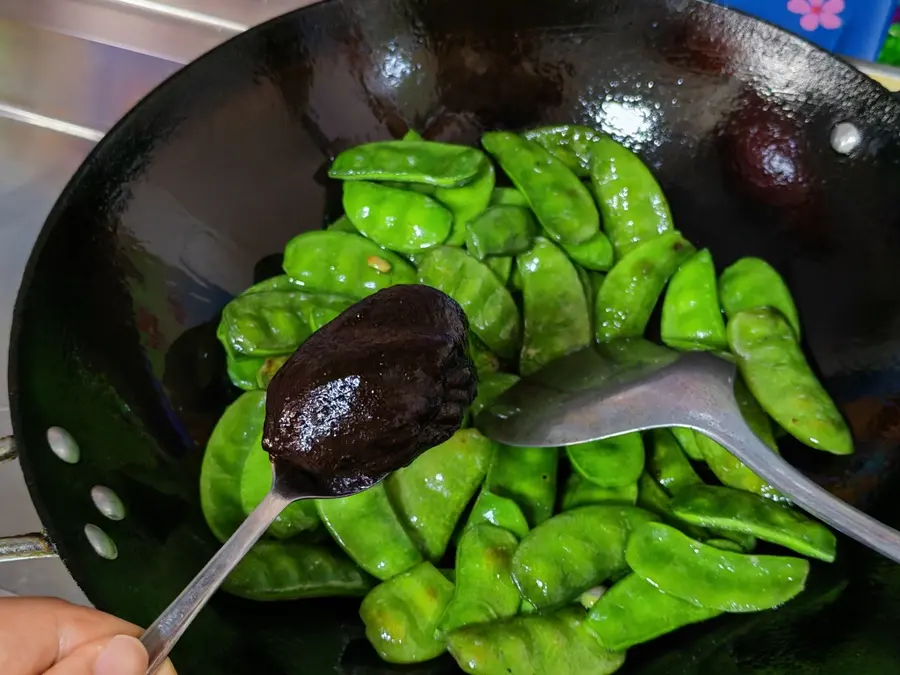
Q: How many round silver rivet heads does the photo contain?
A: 4